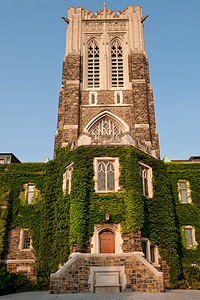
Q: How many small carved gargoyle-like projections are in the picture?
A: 2